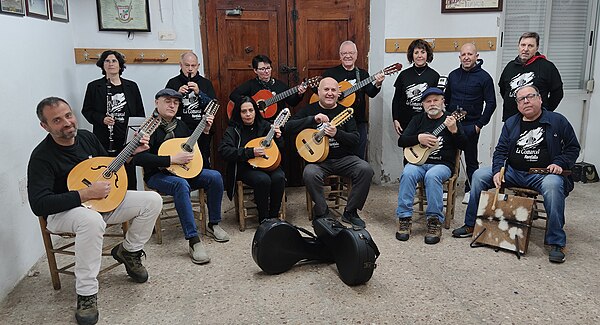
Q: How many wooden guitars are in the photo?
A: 7